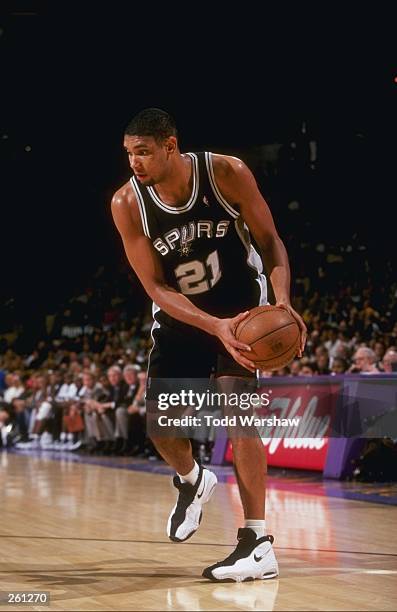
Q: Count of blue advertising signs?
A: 0